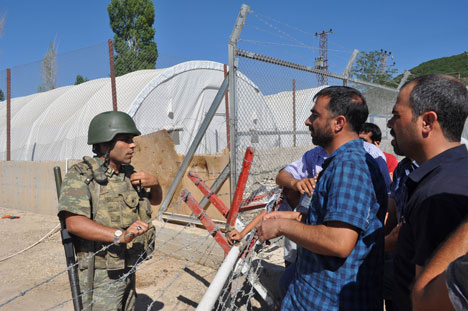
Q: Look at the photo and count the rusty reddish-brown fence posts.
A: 4